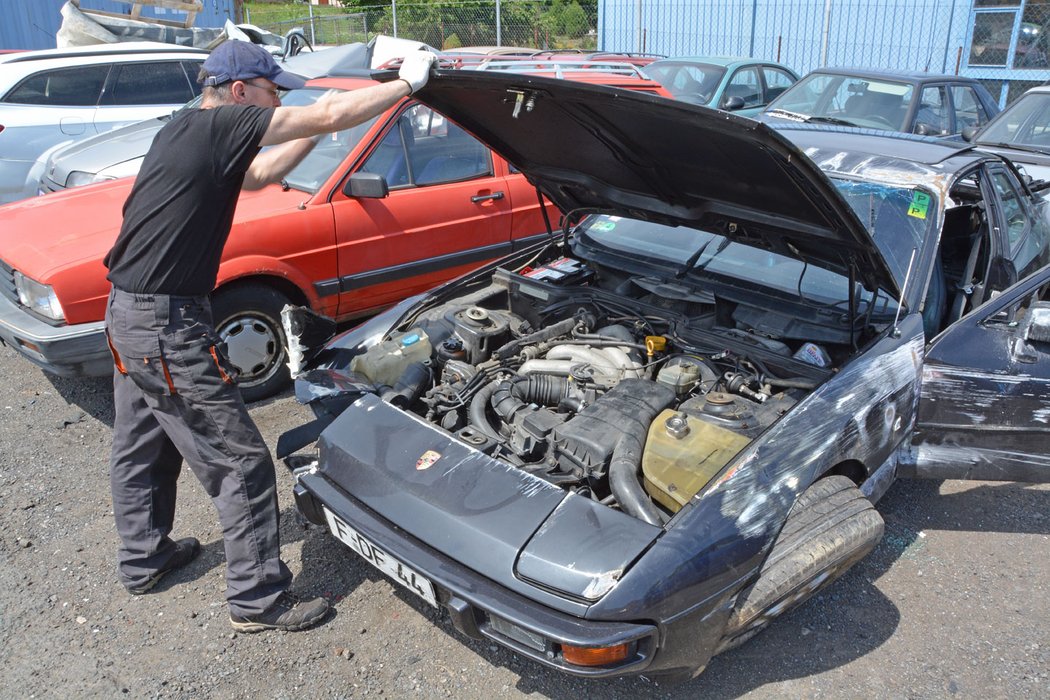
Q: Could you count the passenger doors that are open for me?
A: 1